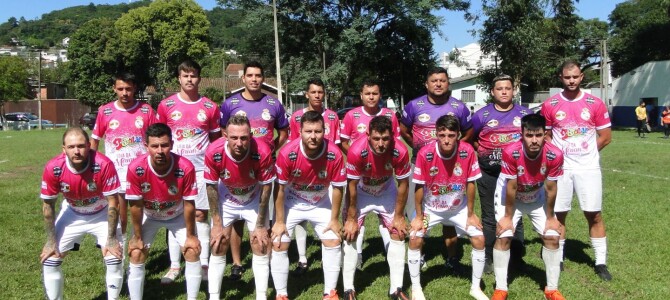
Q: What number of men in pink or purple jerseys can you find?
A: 15